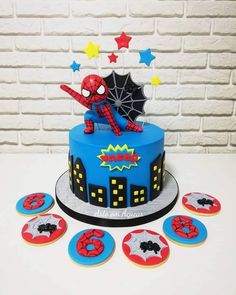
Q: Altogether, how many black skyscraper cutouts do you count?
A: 7